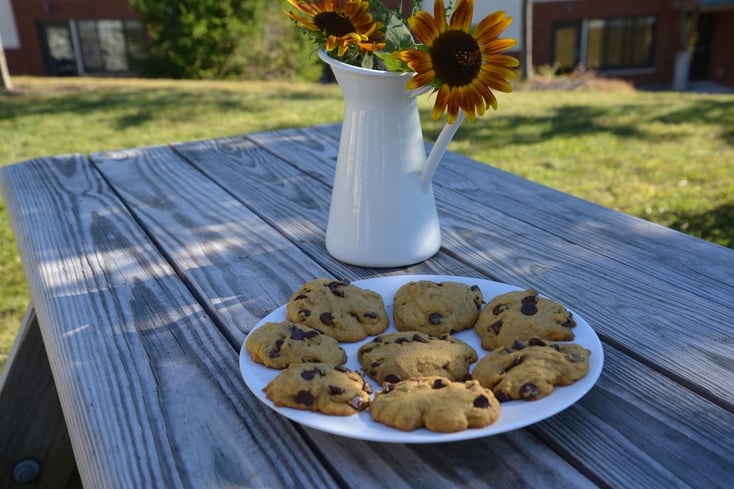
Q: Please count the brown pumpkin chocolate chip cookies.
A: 8